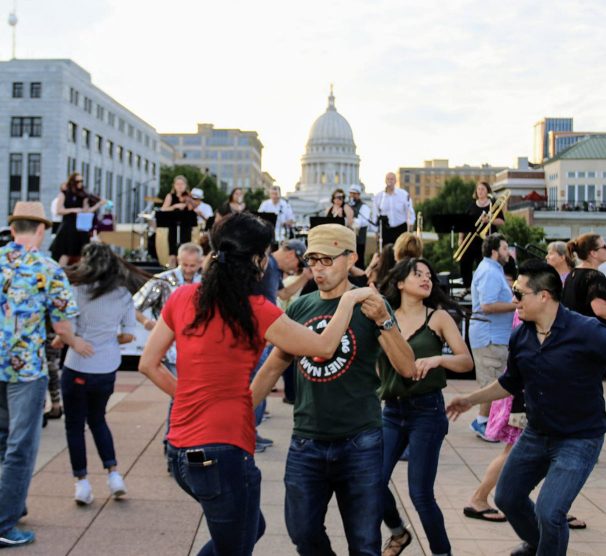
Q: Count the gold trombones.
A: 1